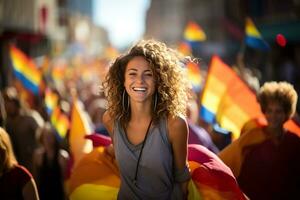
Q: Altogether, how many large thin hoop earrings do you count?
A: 2